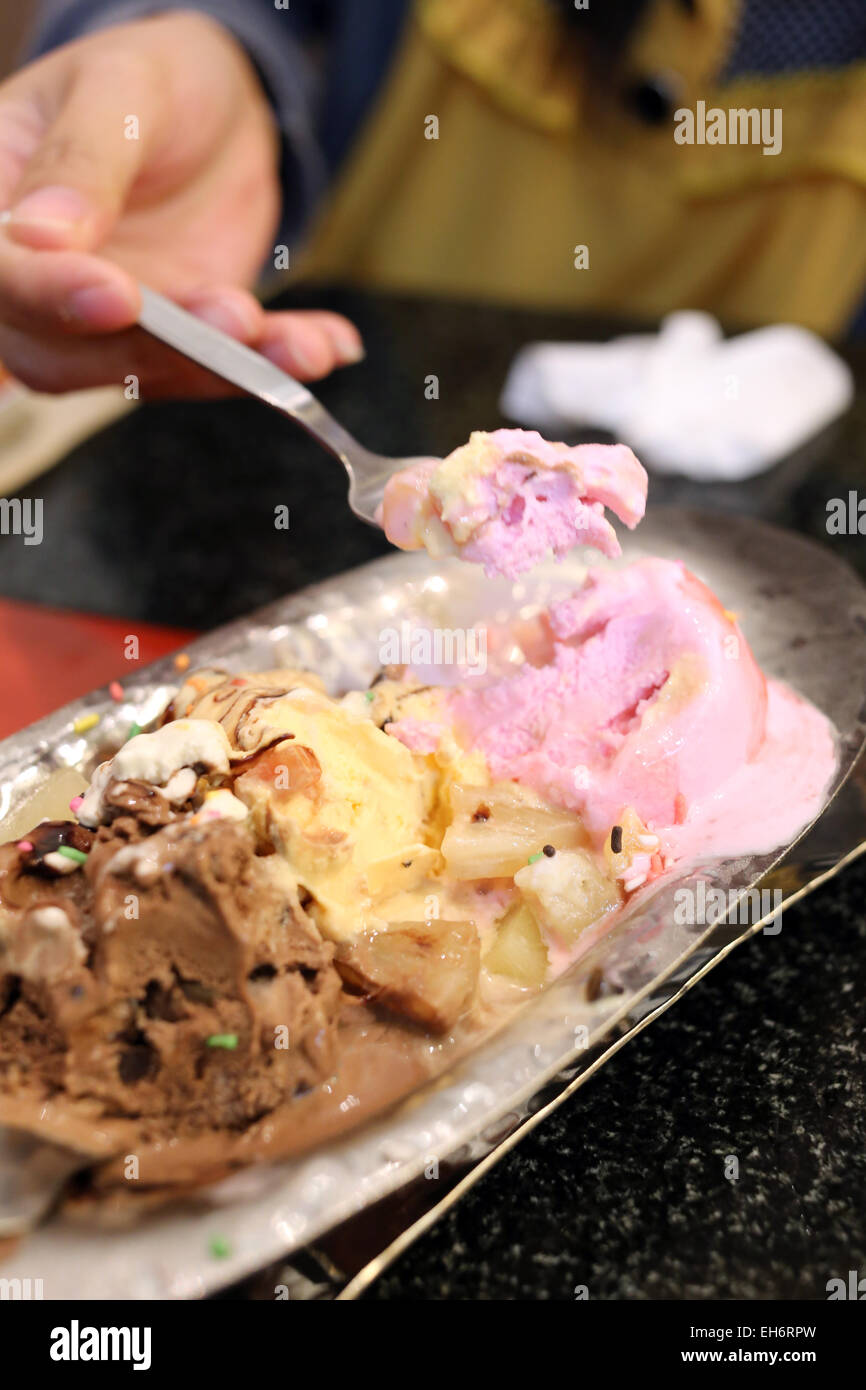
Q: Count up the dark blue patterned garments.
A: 1